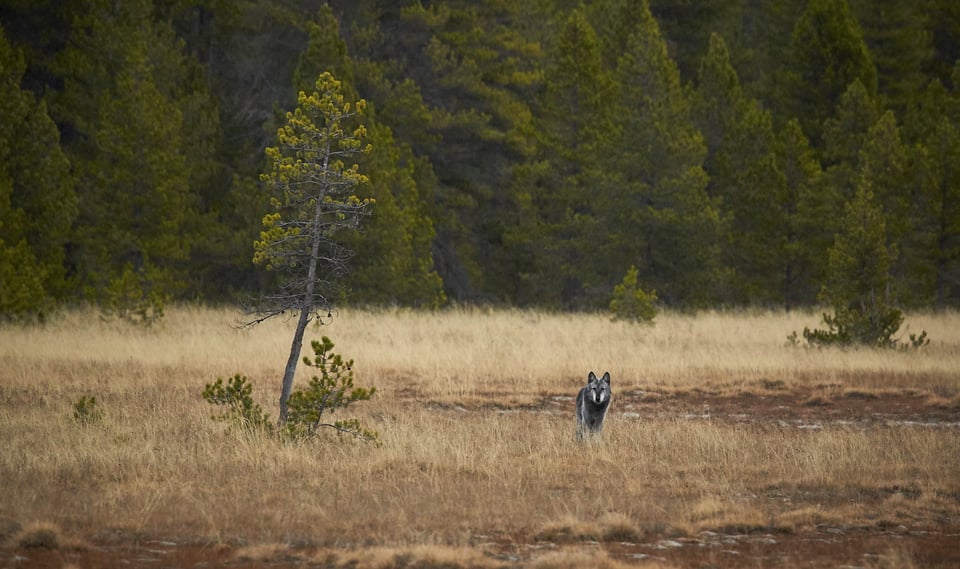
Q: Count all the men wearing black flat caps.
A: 0